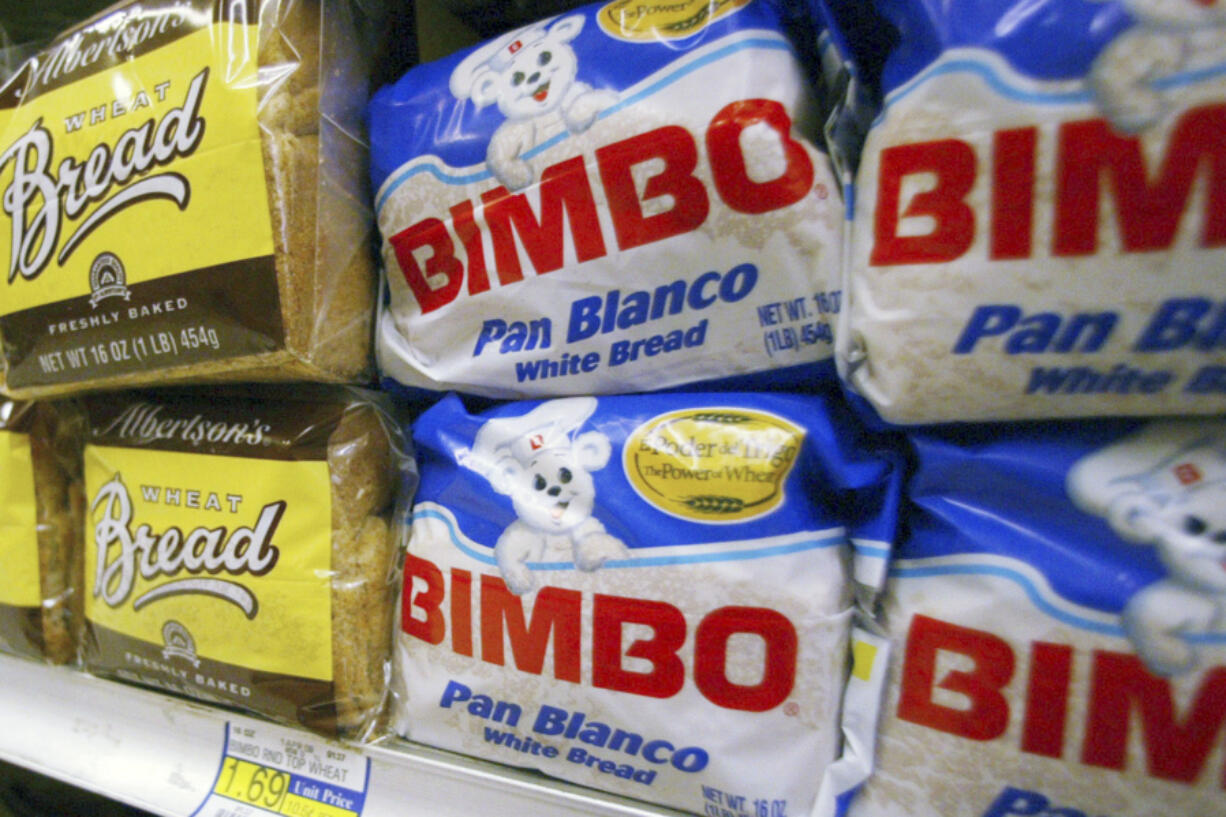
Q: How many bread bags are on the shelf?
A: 7